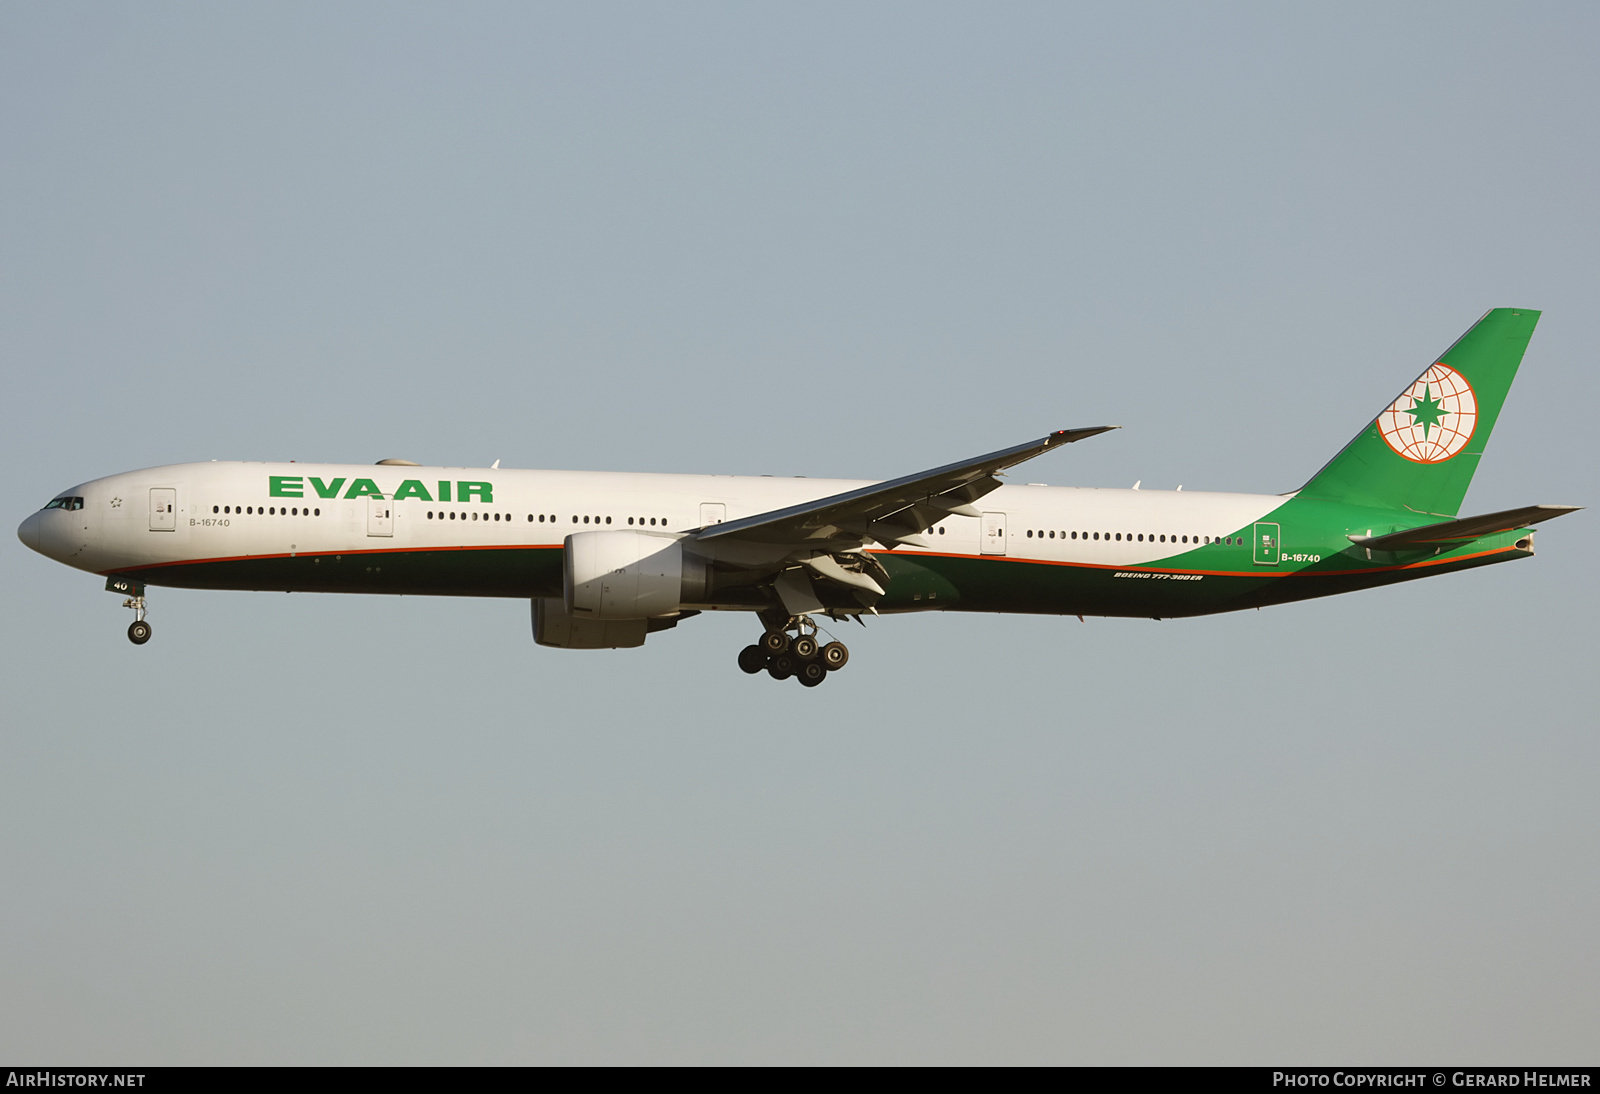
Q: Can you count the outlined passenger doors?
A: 5